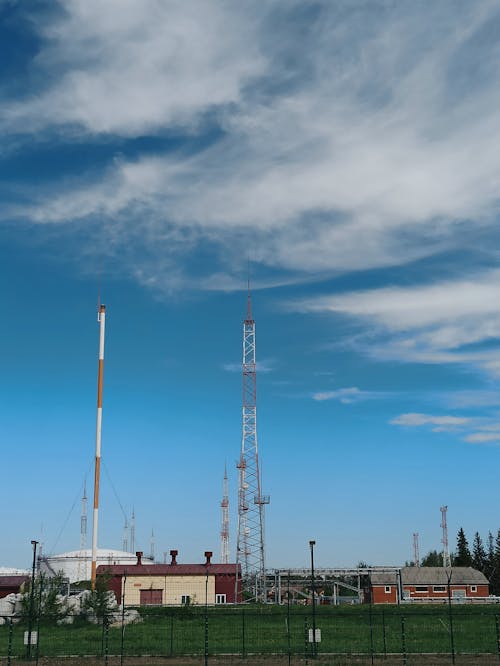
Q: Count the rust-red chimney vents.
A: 3